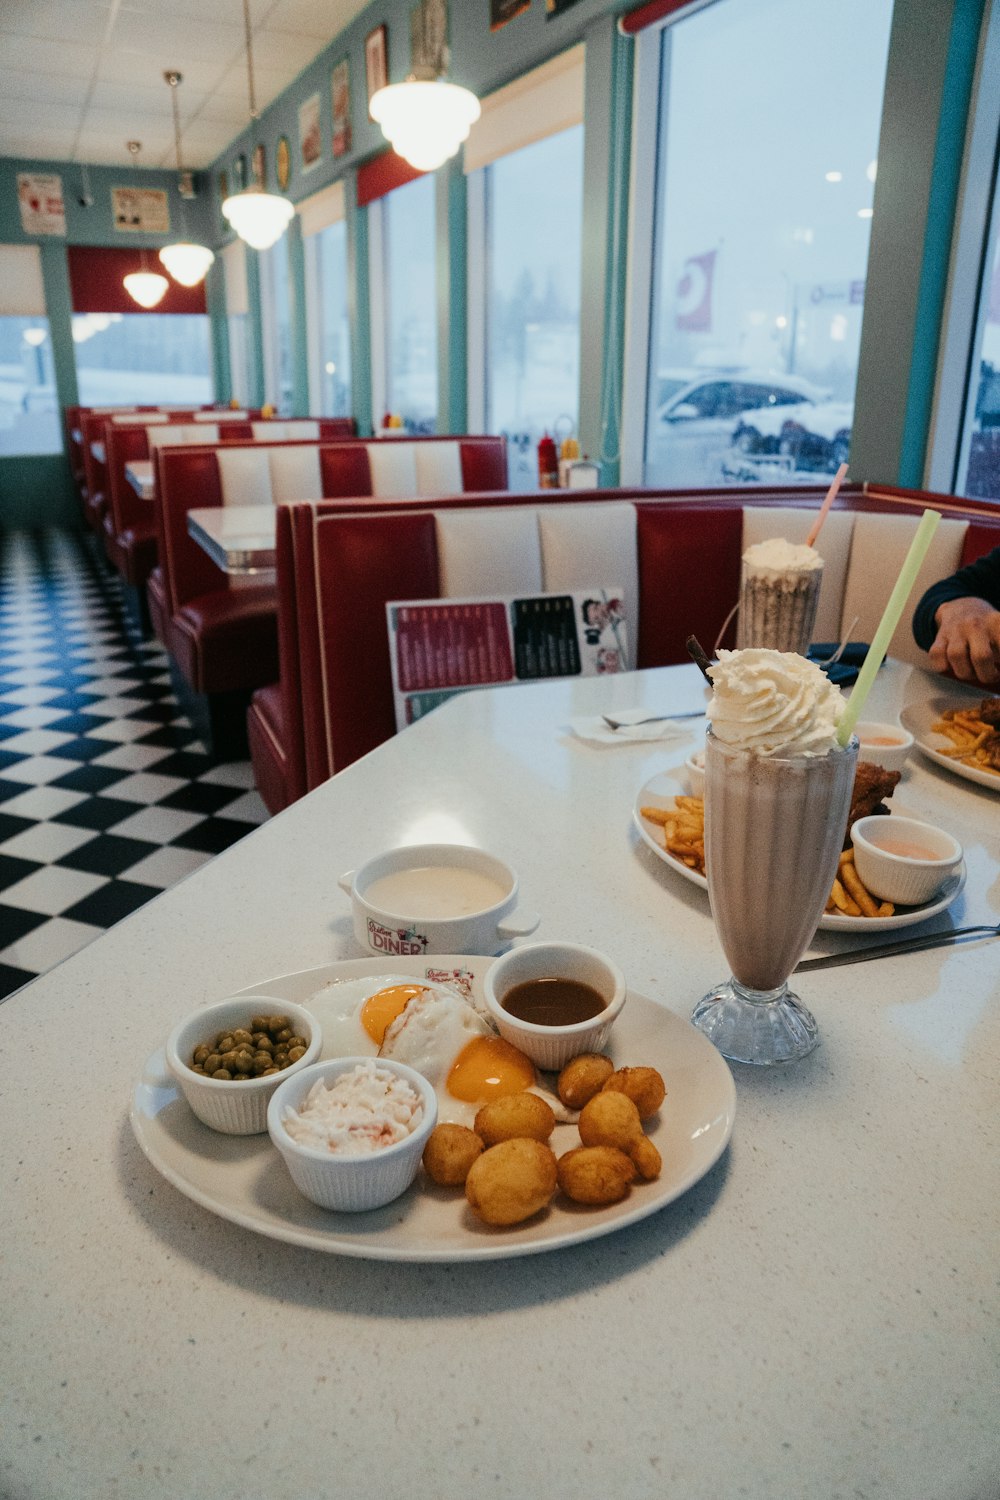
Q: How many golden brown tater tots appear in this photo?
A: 7